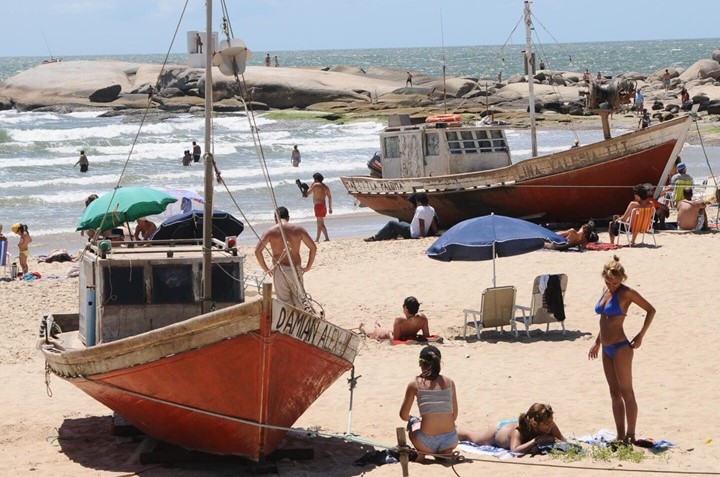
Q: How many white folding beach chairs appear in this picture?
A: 2